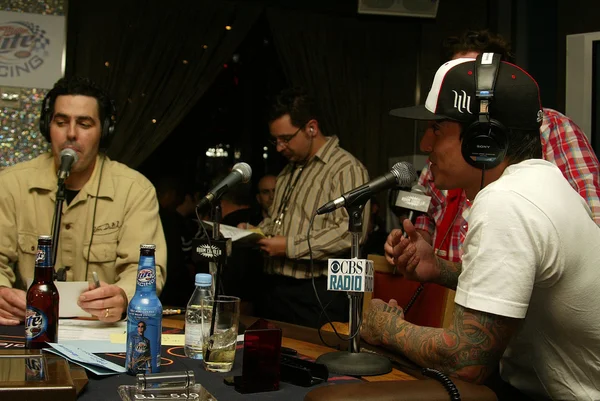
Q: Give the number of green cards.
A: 0